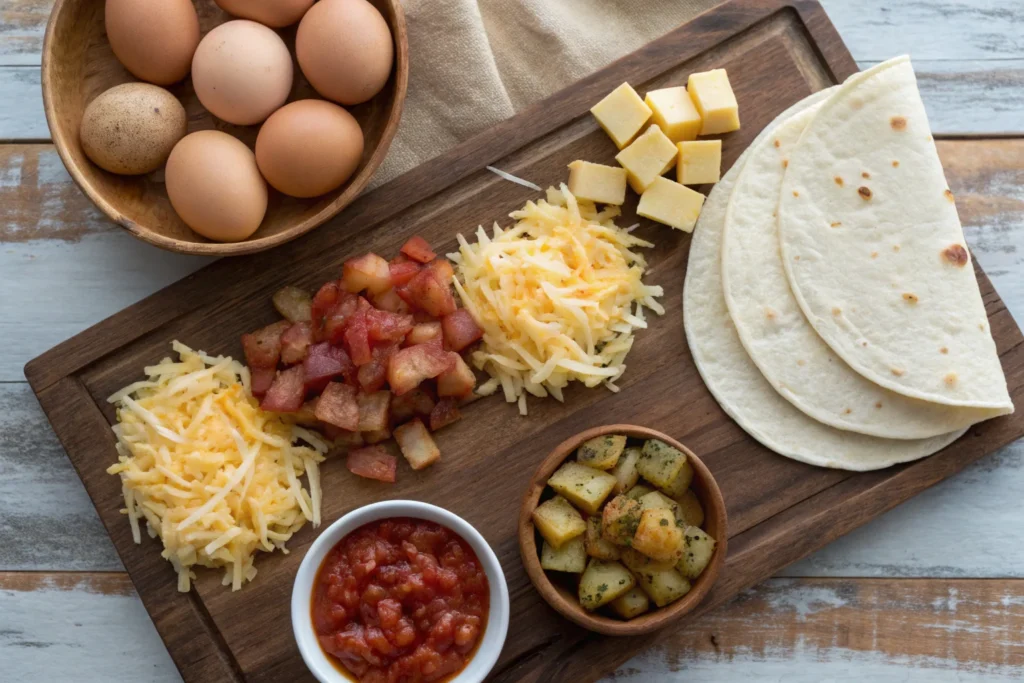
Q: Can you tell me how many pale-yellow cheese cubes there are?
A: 7